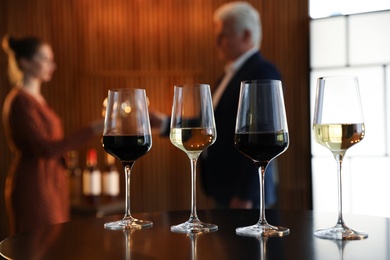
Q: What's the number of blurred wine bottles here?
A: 3